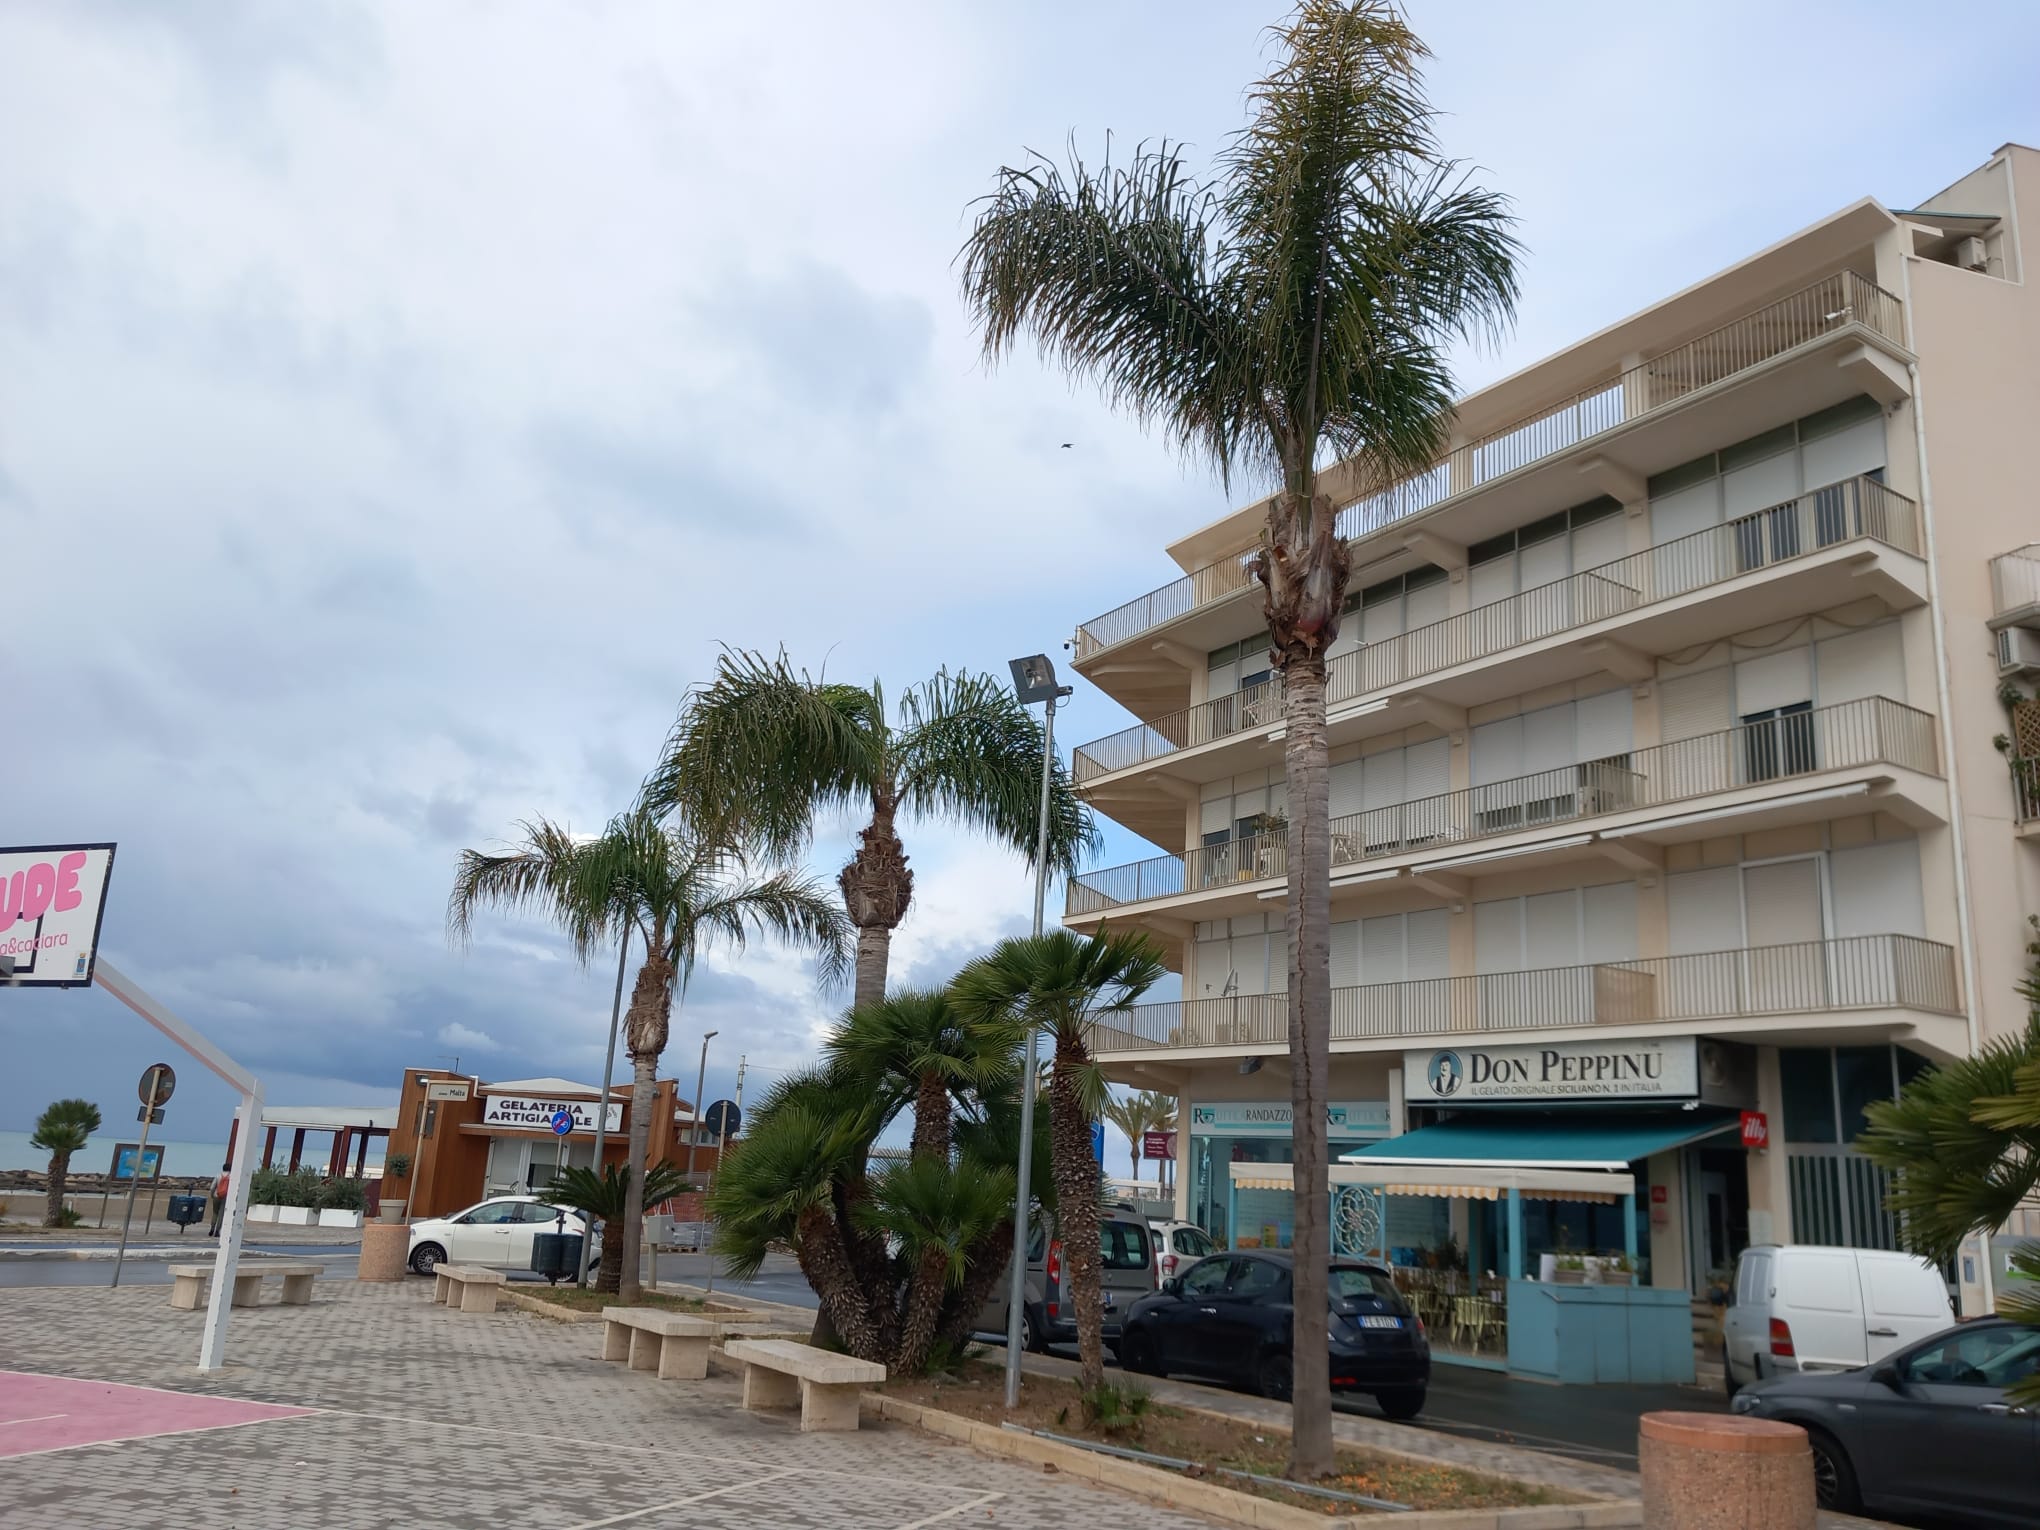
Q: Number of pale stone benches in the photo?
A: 4